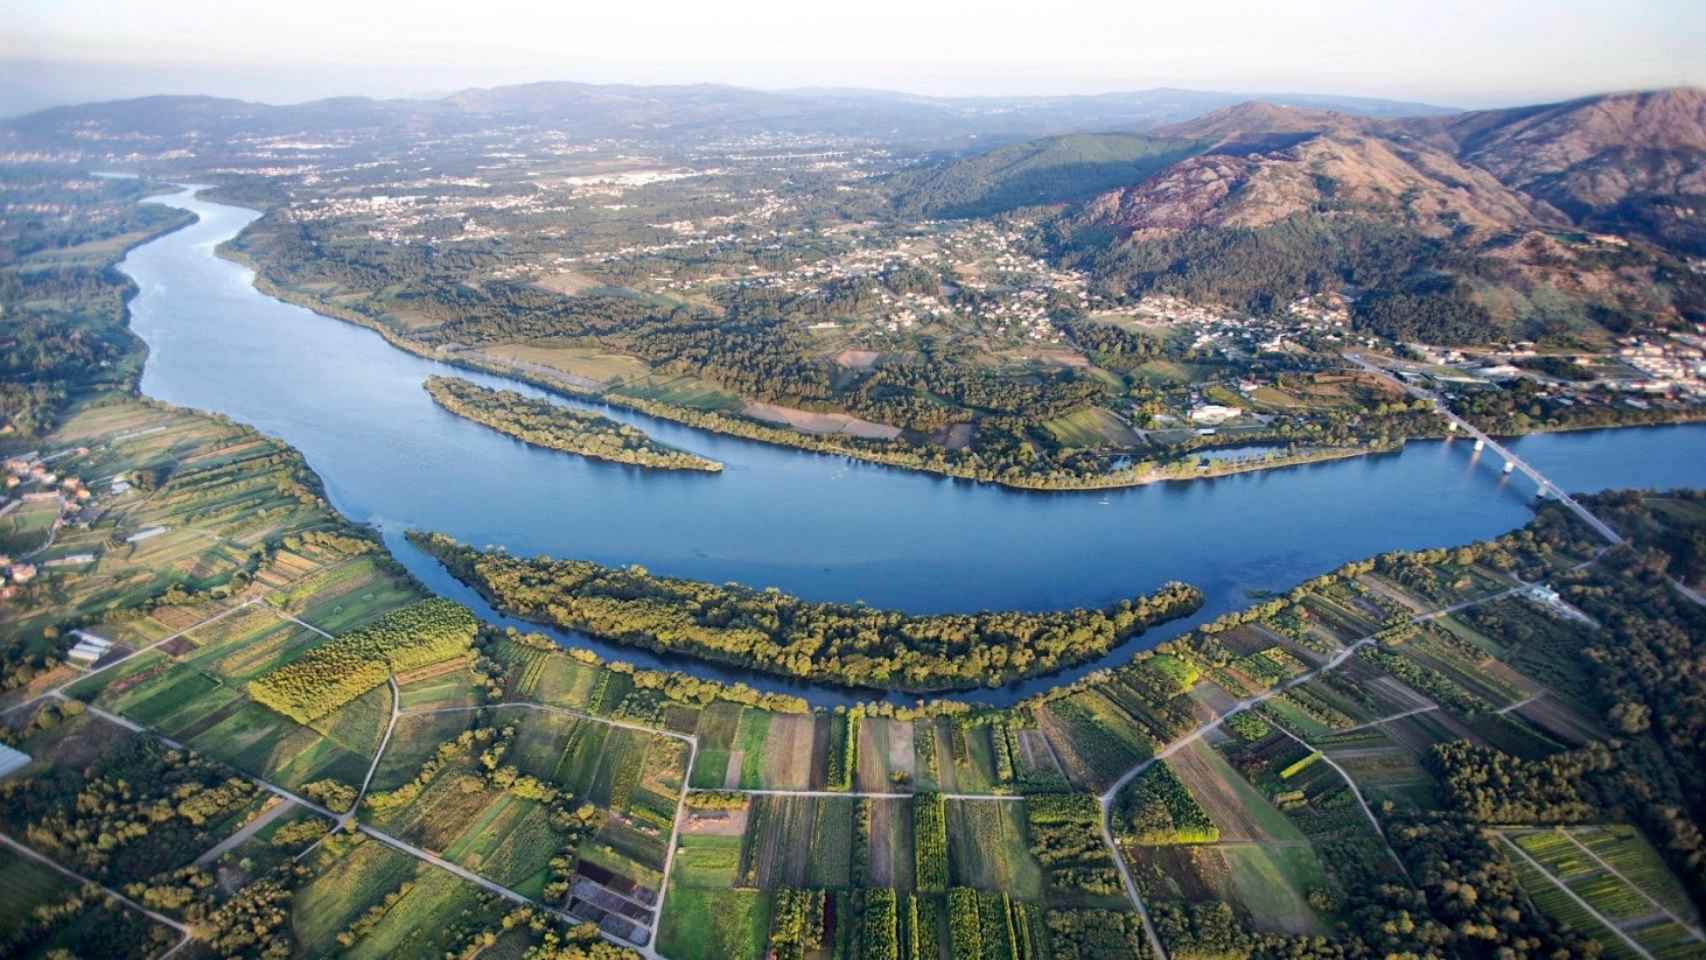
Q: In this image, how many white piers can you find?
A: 4